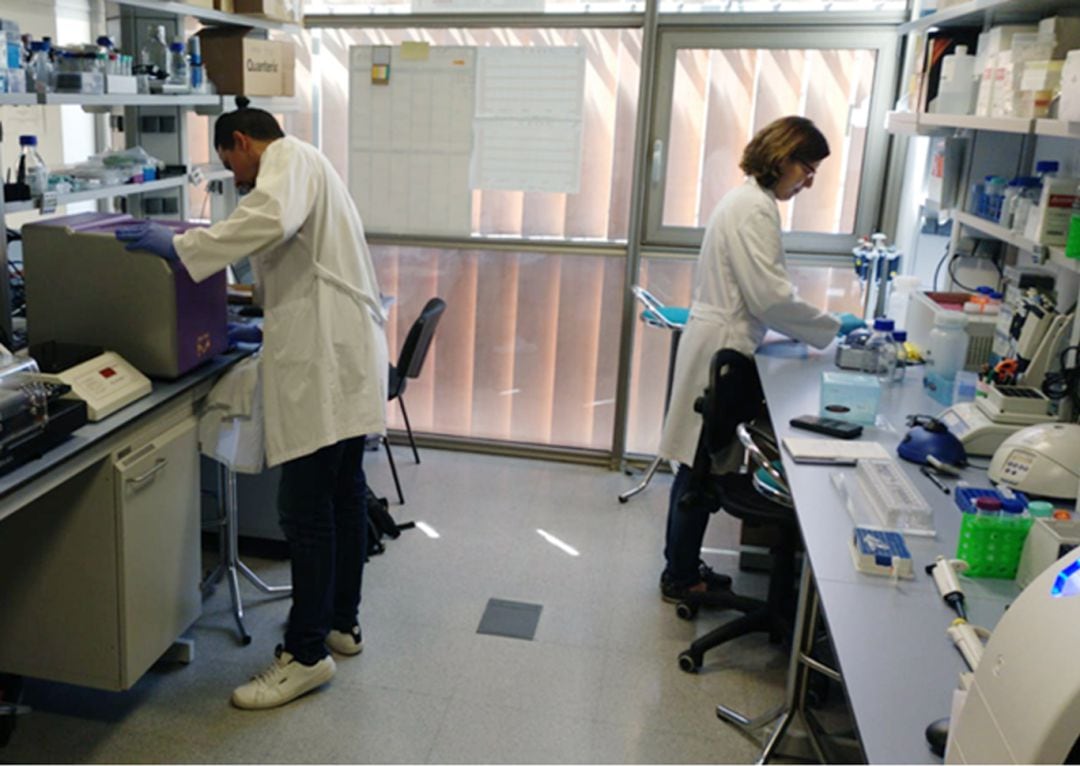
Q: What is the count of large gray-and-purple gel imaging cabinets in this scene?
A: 1